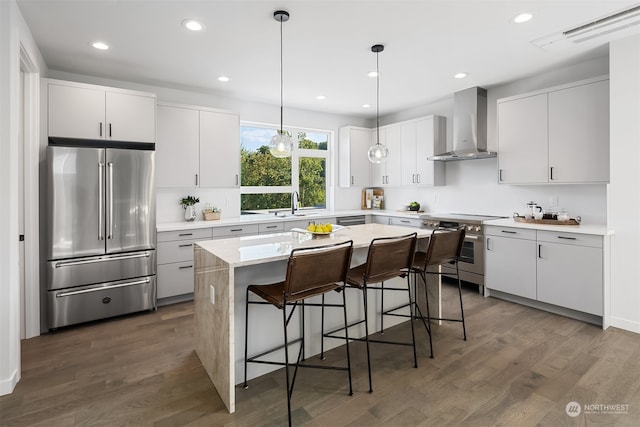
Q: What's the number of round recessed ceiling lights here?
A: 8